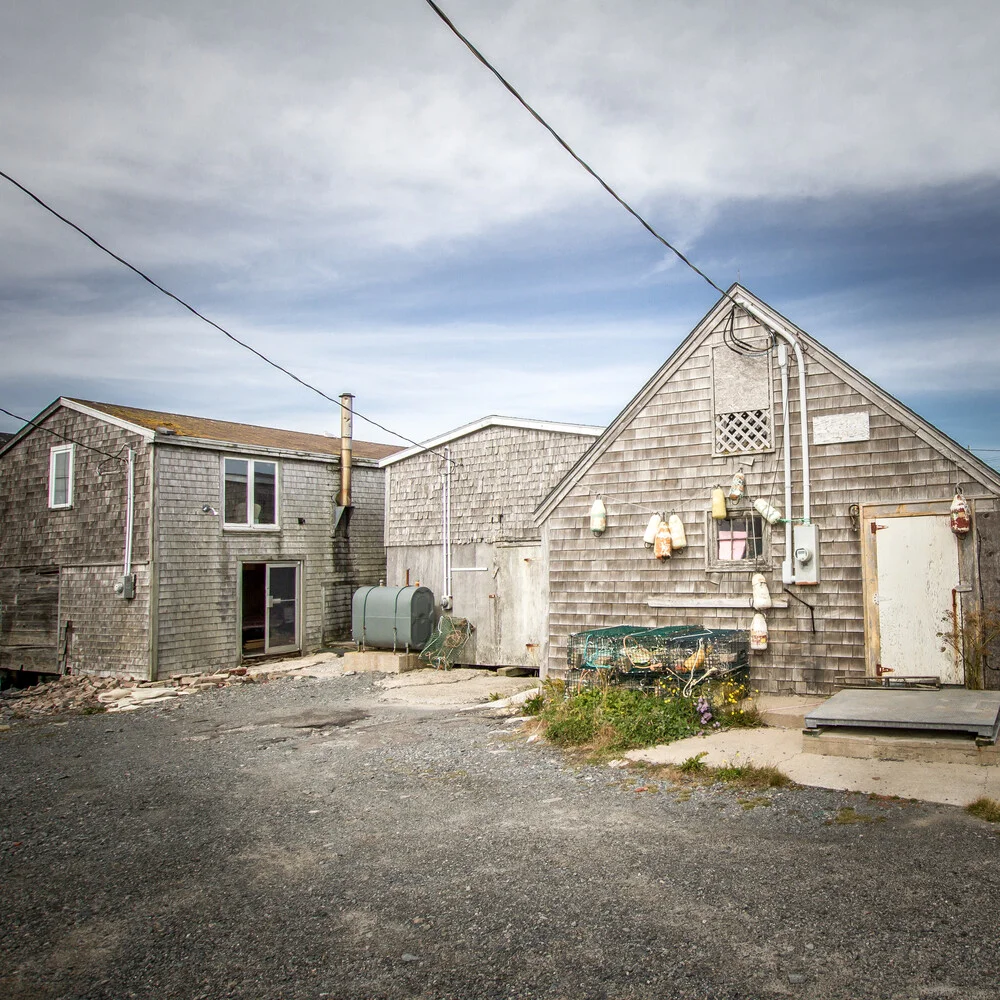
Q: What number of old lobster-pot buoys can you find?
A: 10